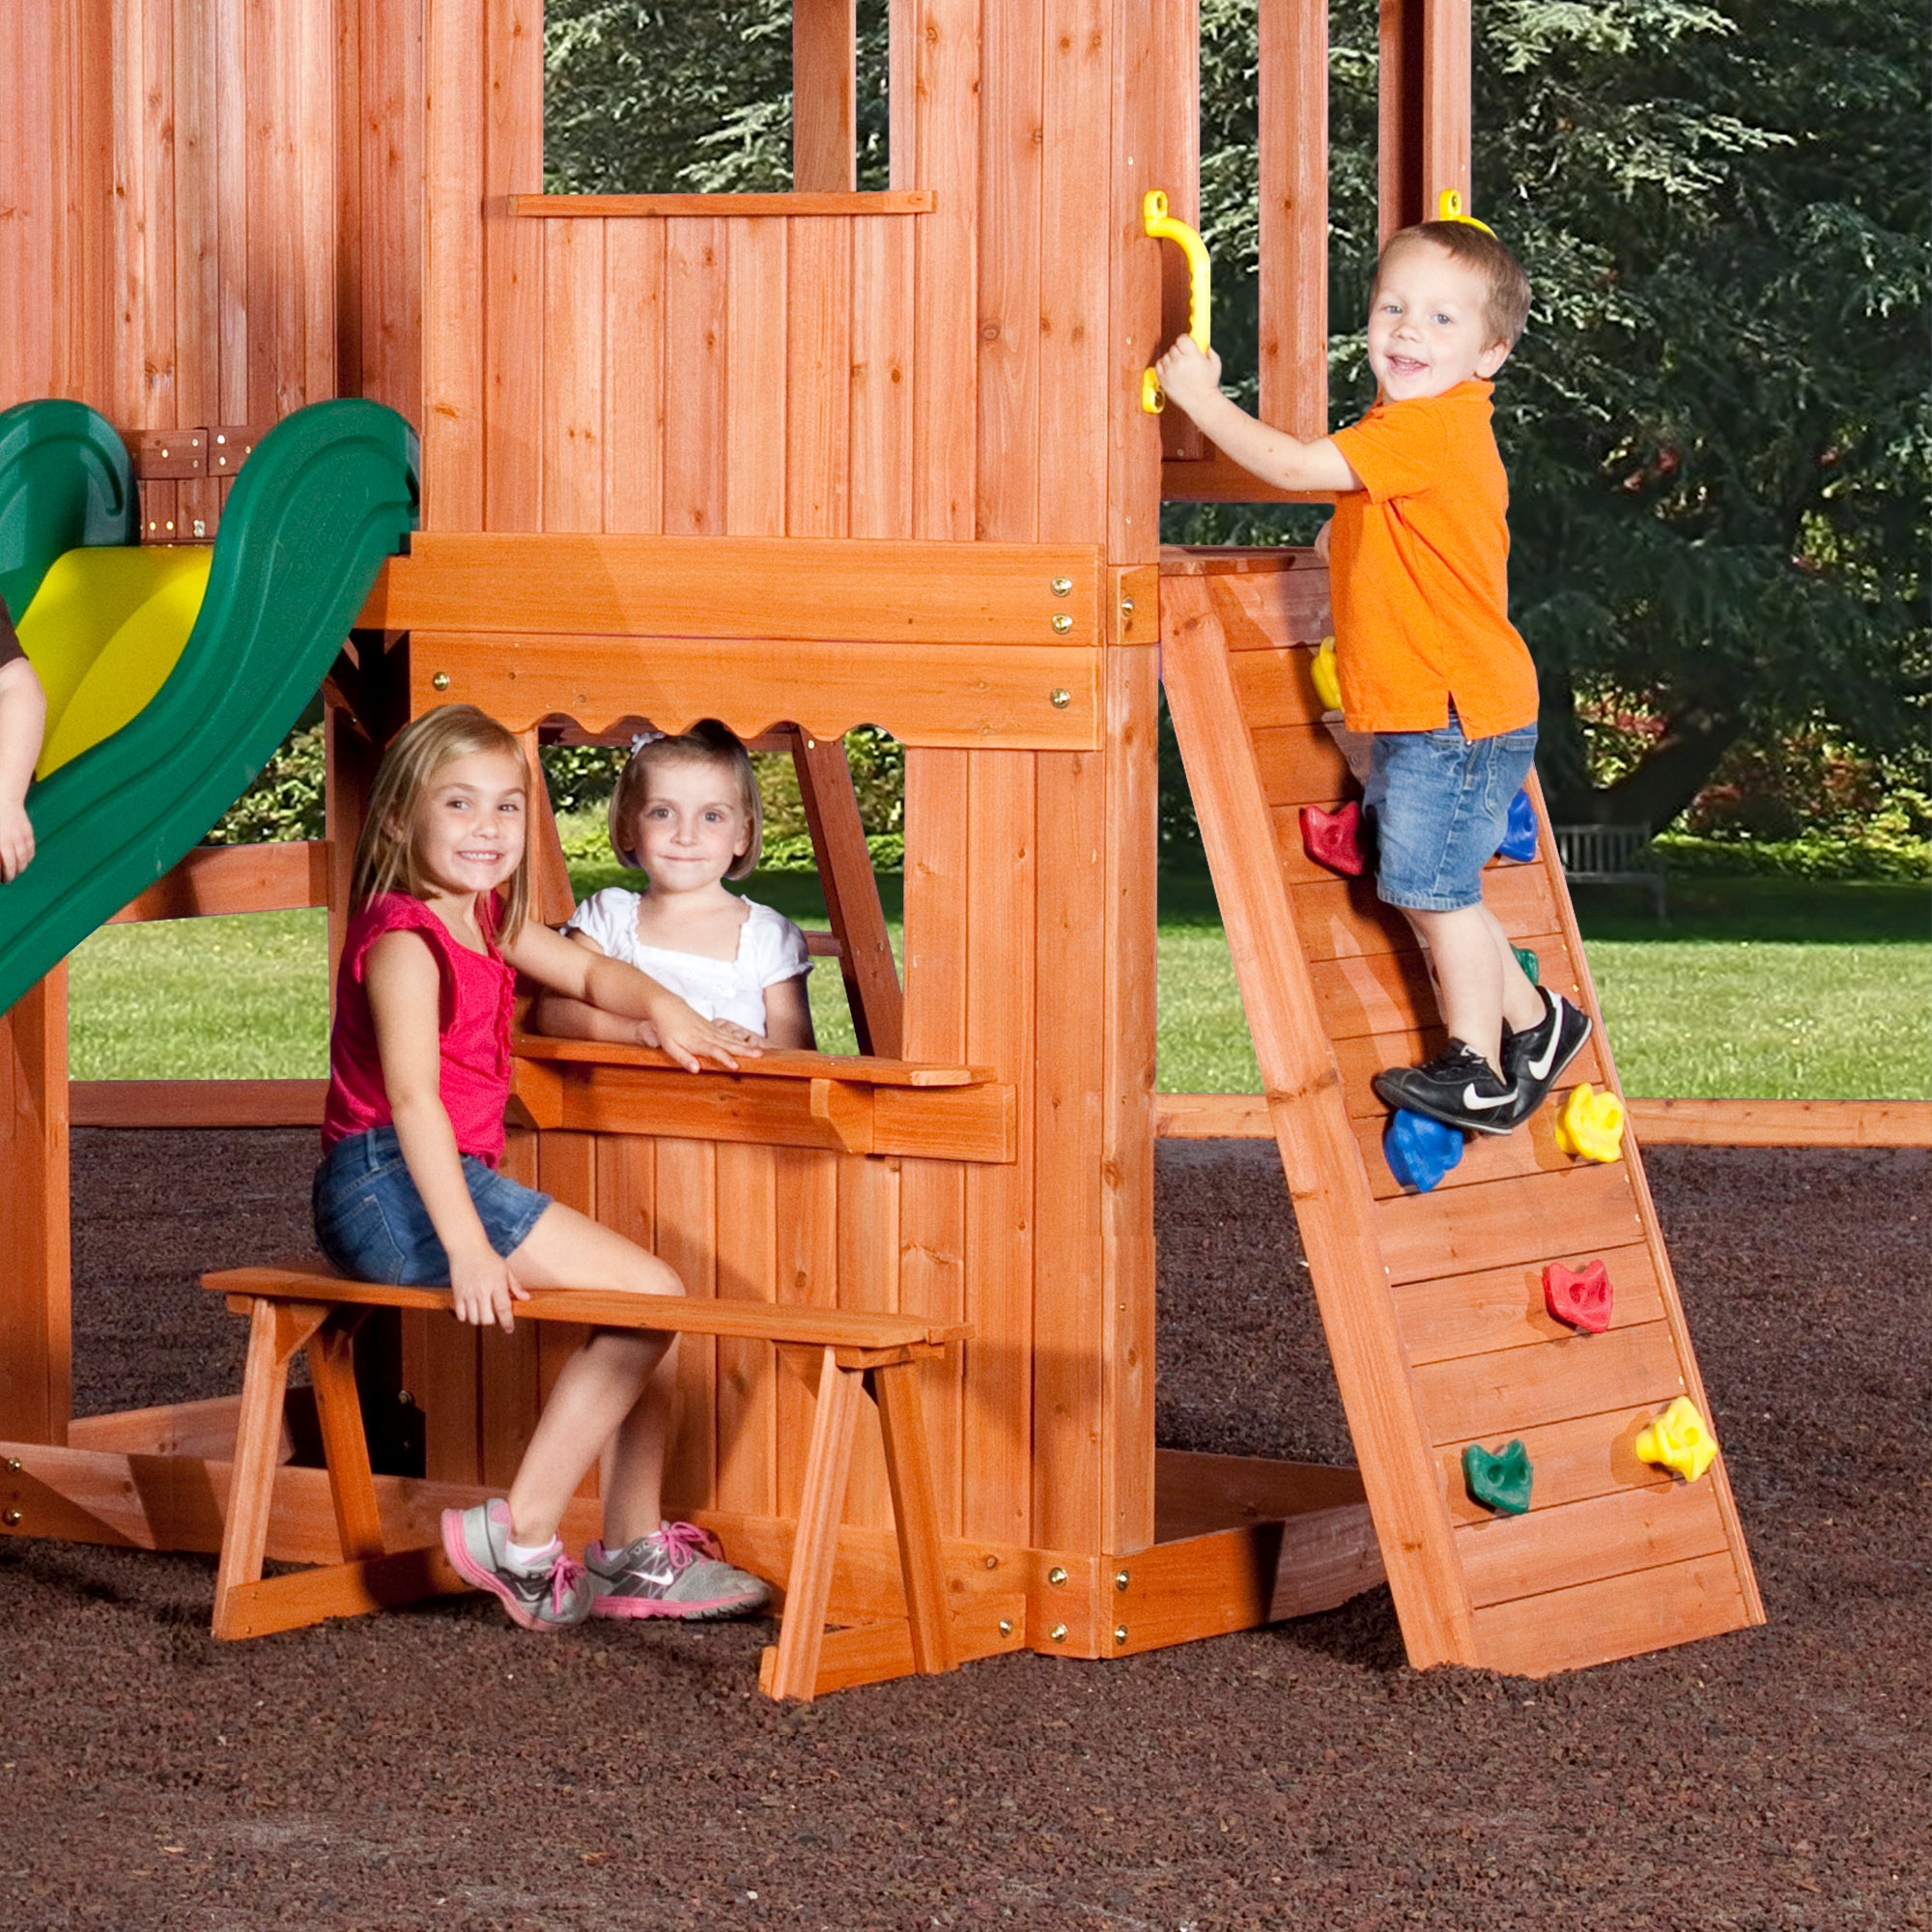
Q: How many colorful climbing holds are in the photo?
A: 9